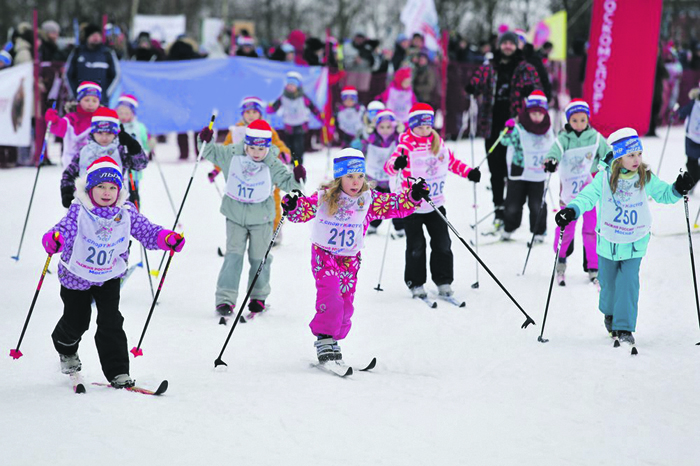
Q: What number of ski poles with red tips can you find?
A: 2